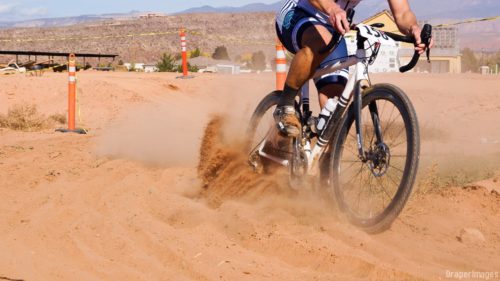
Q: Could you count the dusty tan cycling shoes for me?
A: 1